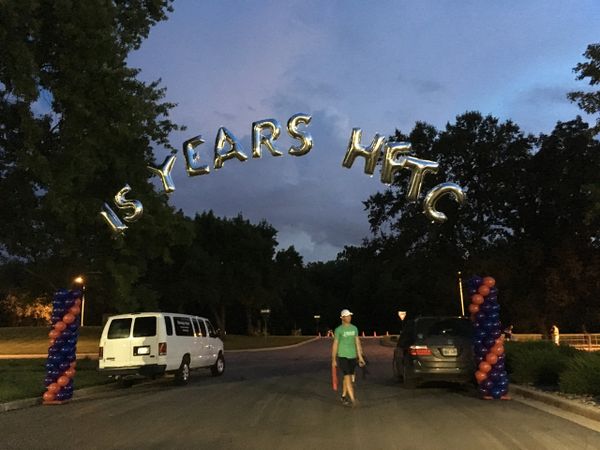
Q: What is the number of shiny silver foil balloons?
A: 11